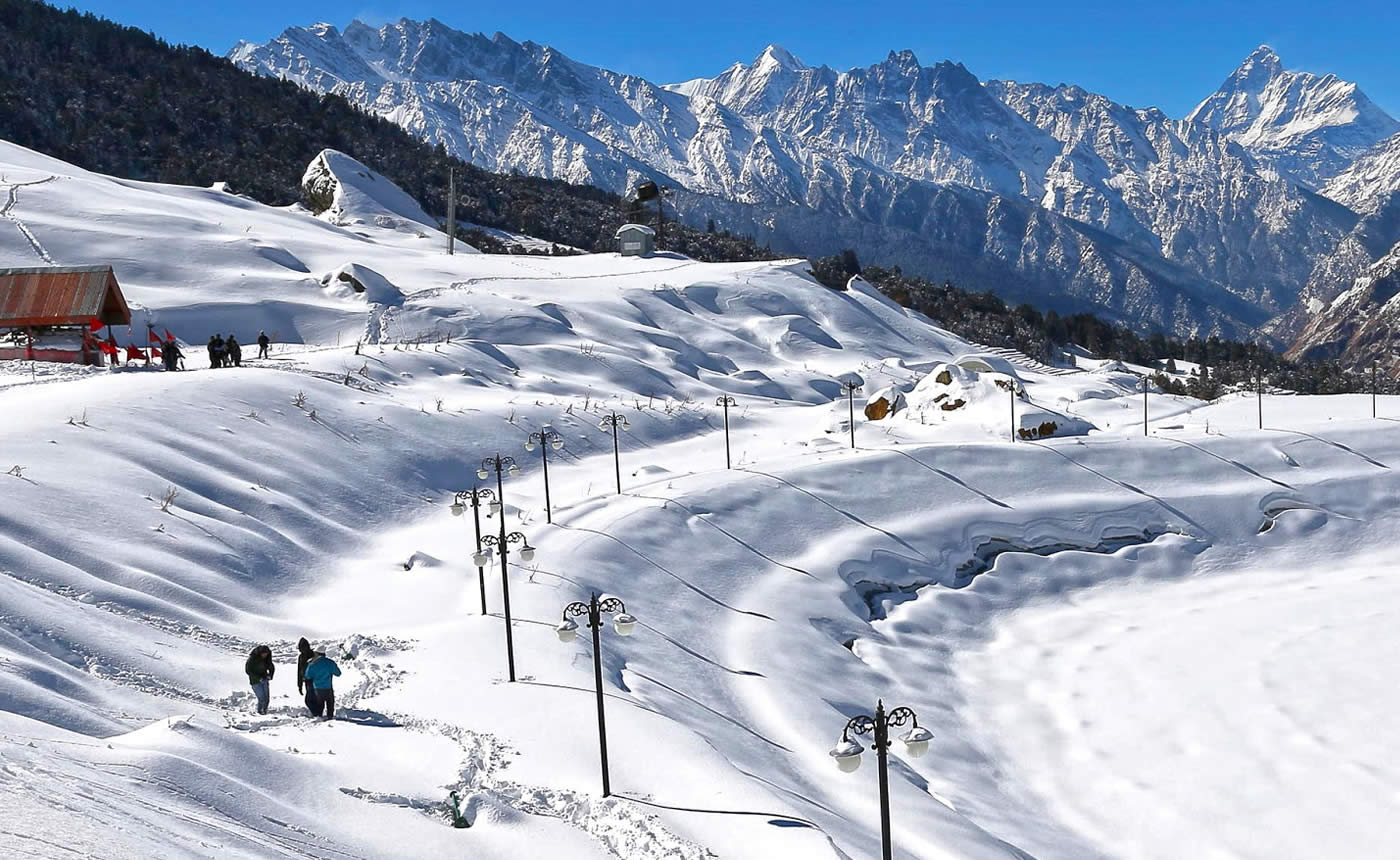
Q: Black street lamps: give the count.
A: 13